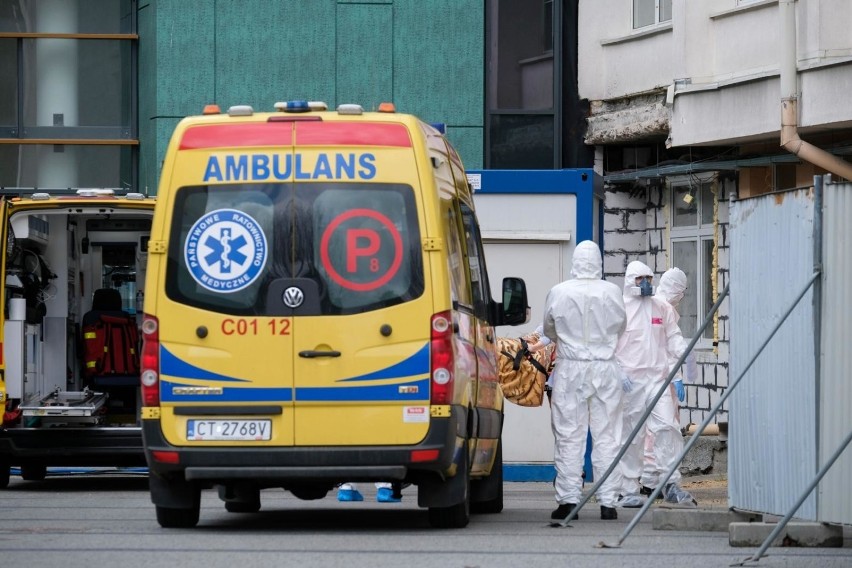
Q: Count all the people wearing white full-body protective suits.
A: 3